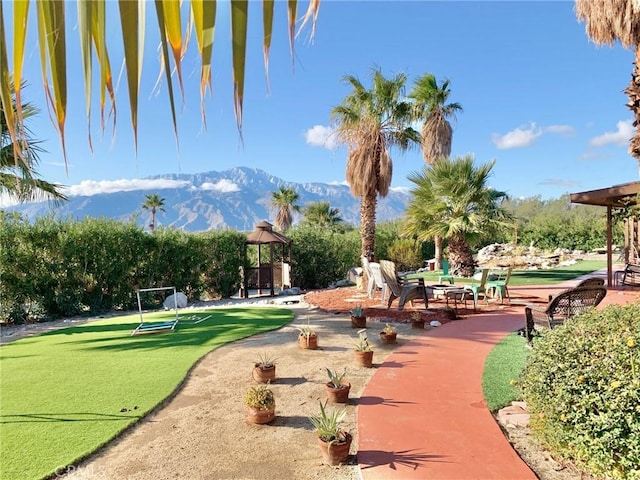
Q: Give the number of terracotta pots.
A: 9